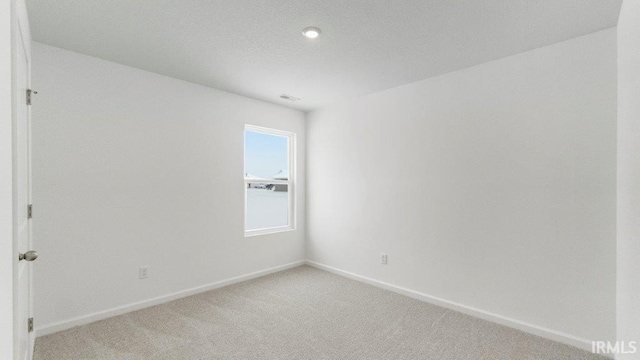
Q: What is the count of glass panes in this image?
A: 2